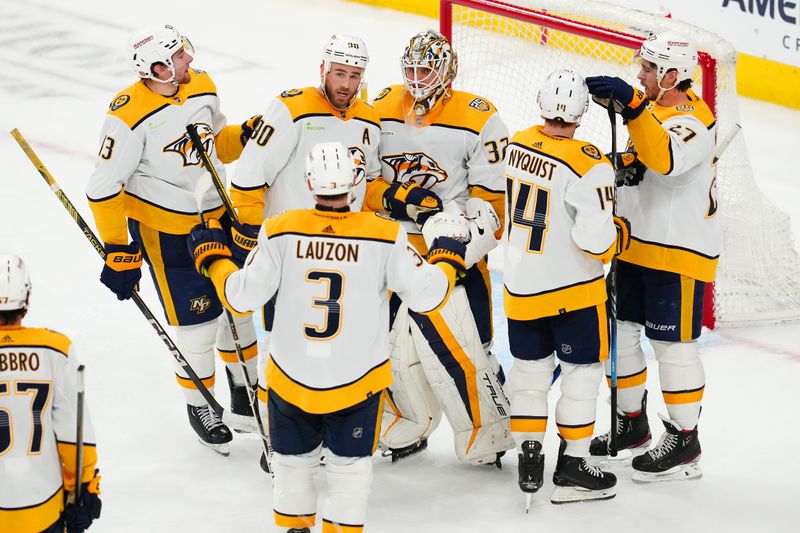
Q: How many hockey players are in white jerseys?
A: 7